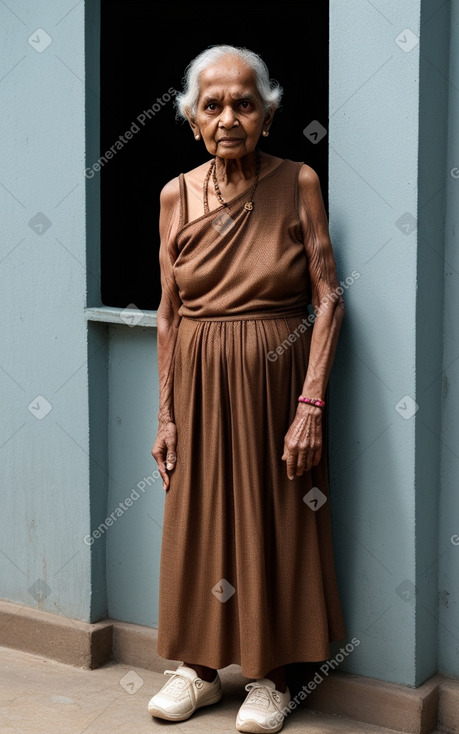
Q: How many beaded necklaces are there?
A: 2